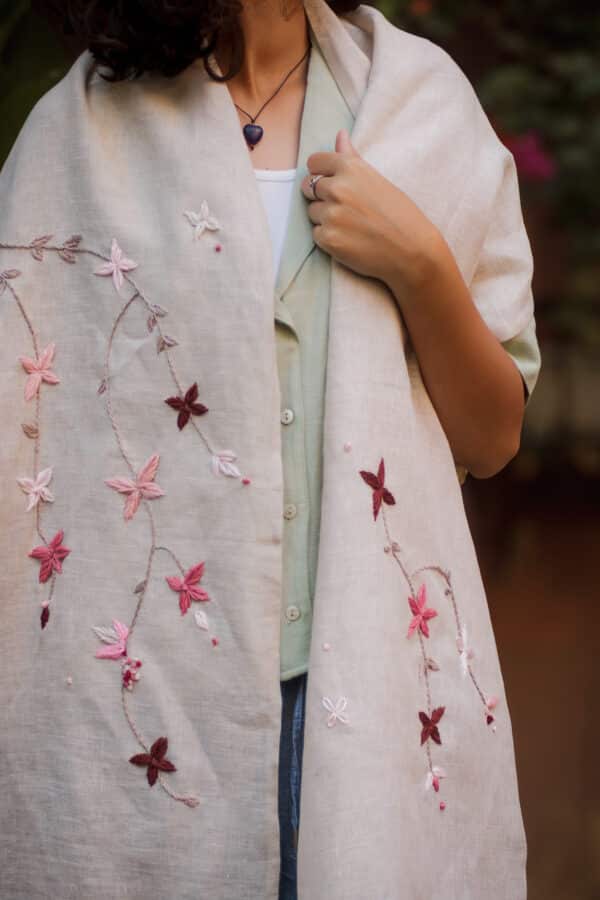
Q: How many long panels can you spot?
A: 2